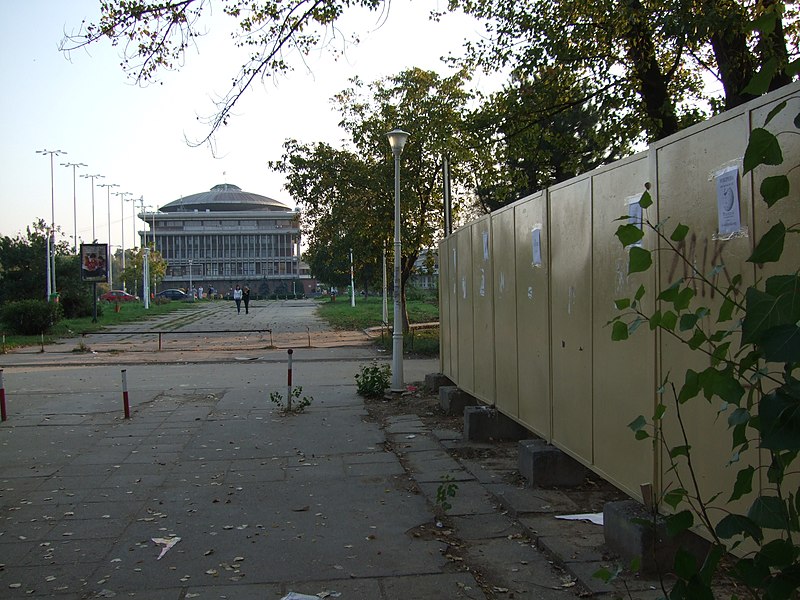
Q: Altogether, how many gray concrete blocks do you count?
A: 5